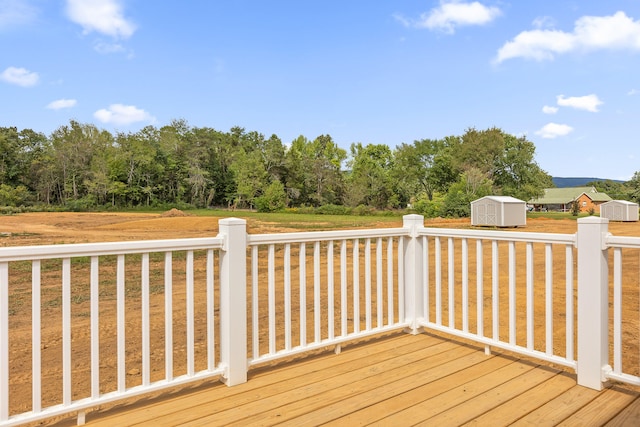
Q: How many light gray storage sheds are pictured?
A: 2